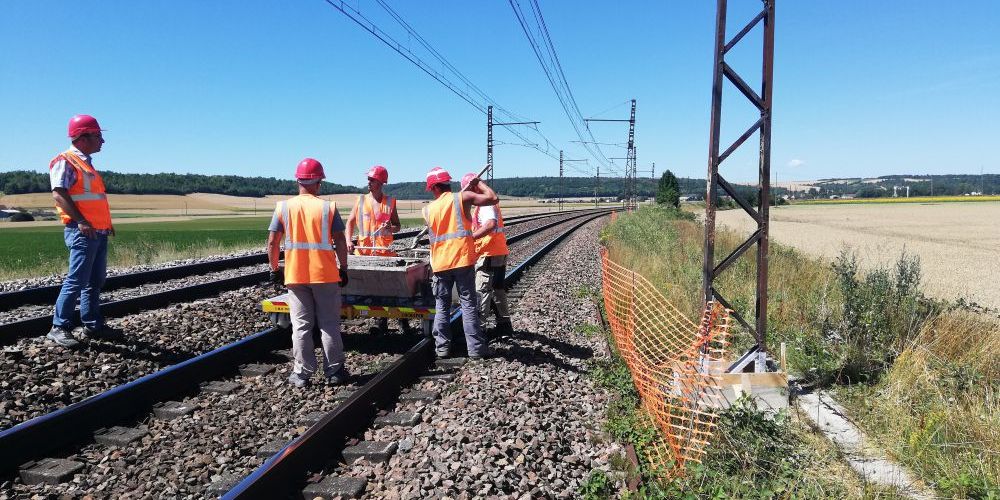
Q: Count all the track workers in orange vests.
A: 5